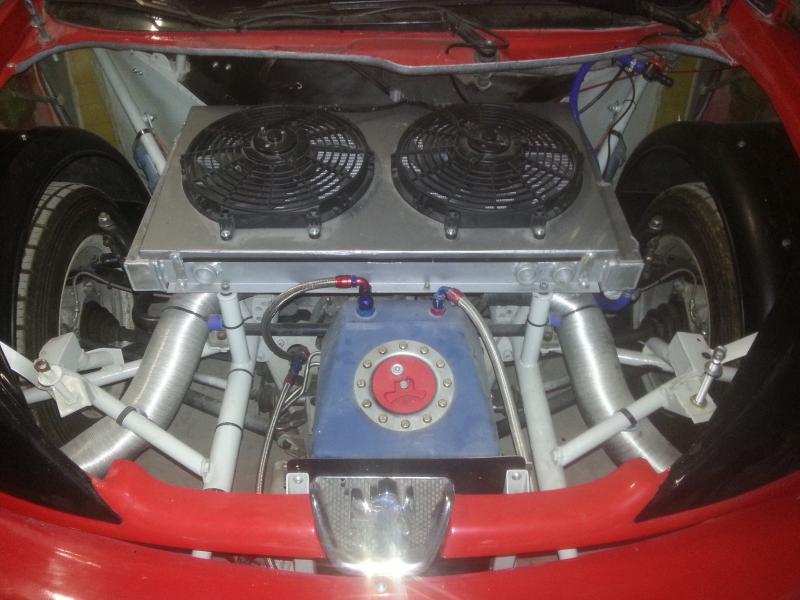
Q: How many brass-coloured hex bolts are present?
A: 12